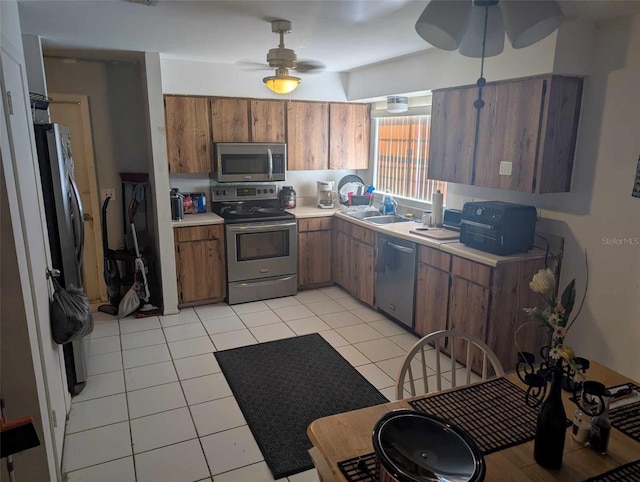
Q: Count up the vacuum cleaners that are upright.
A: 2